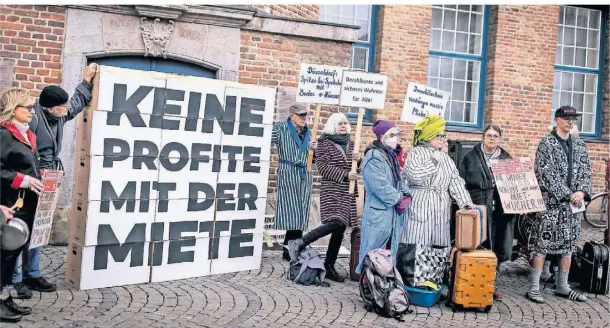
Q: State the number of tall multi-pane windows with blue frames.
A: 3